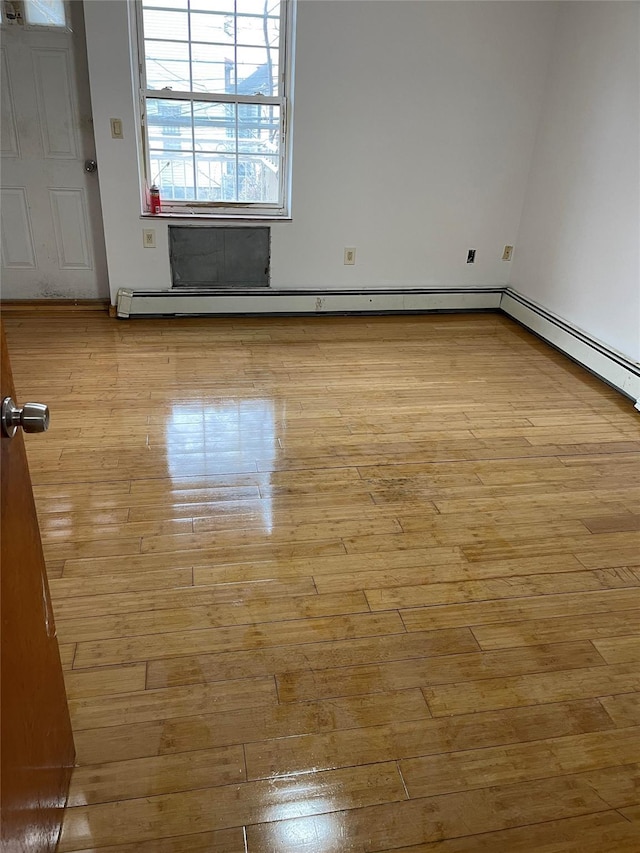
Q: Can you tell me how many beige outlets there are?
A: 3